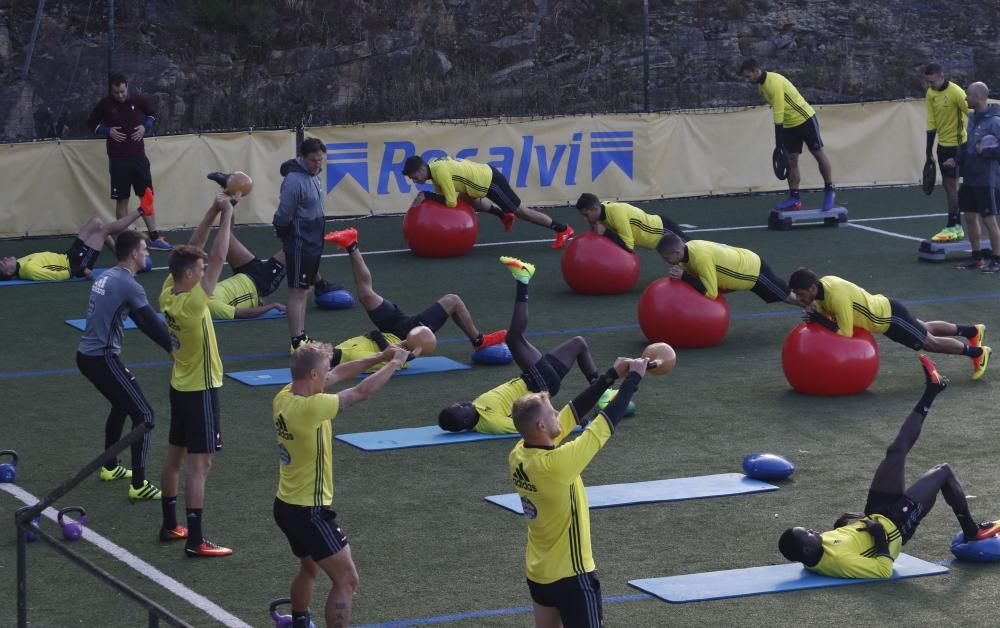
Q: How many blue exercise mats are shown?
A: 6